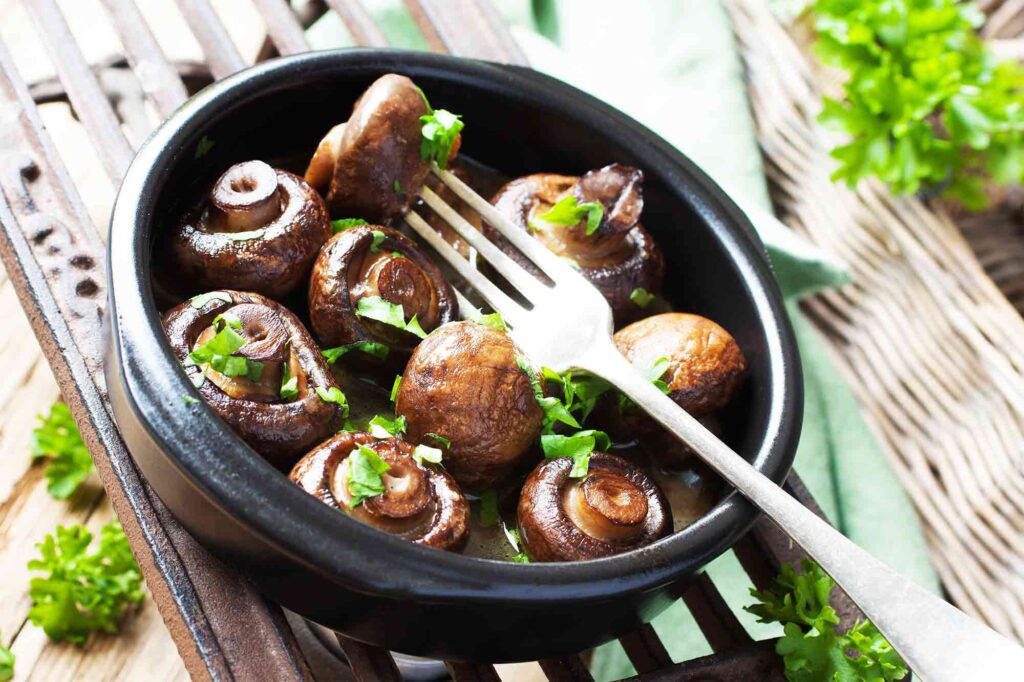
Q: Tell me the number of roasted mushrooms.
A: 9